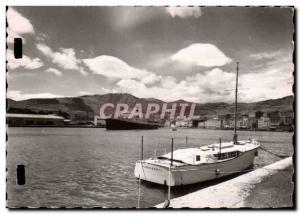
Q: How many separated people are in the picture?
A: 0